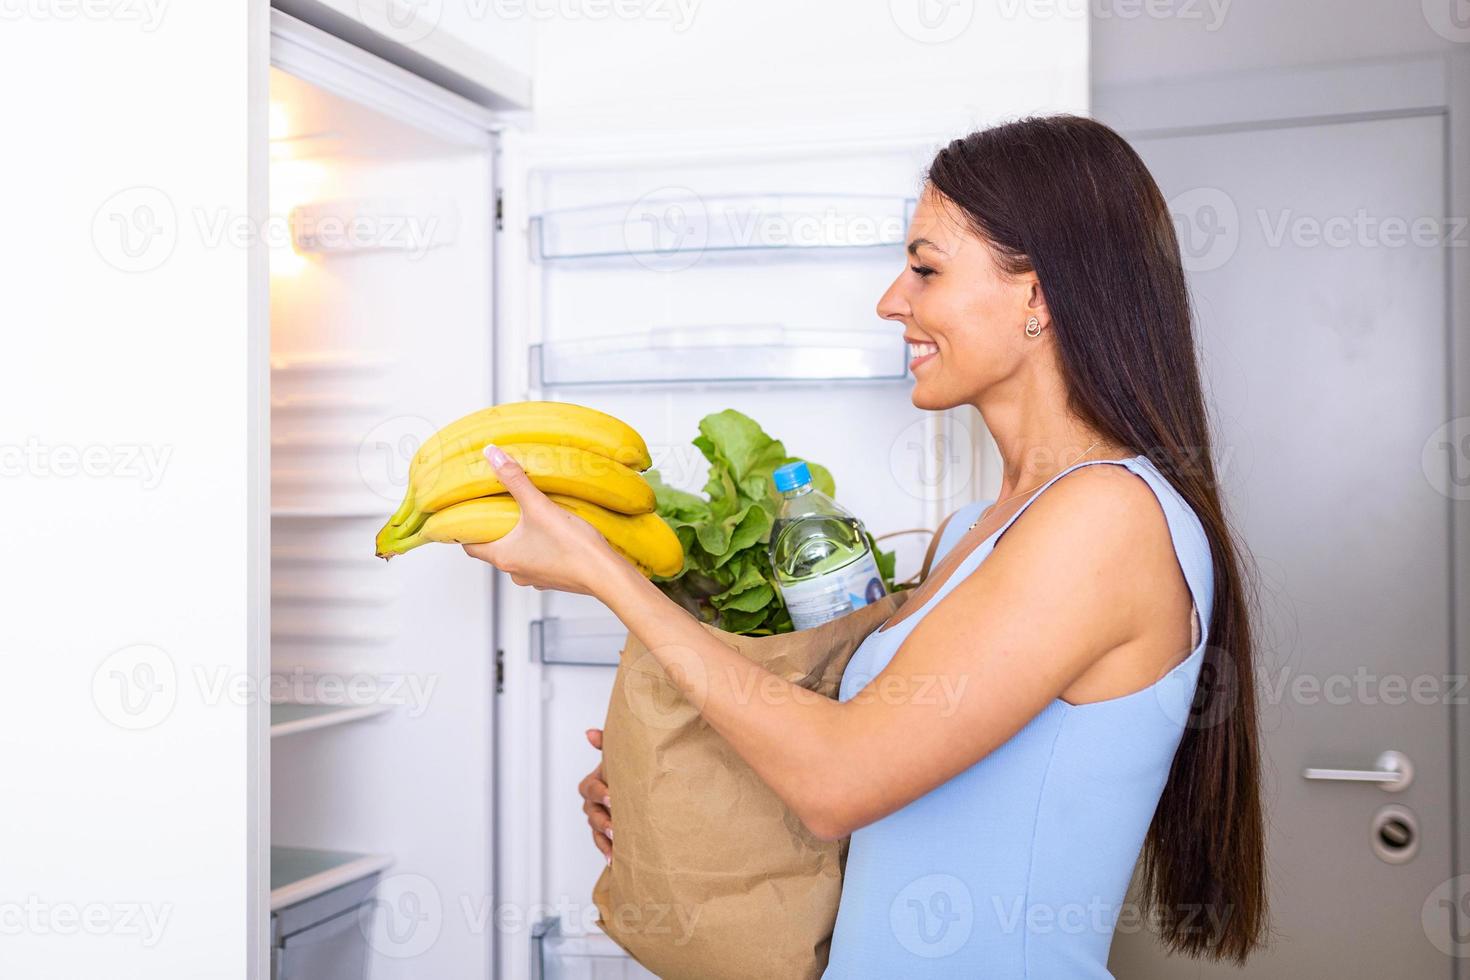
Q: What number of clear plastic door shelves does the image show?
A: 4